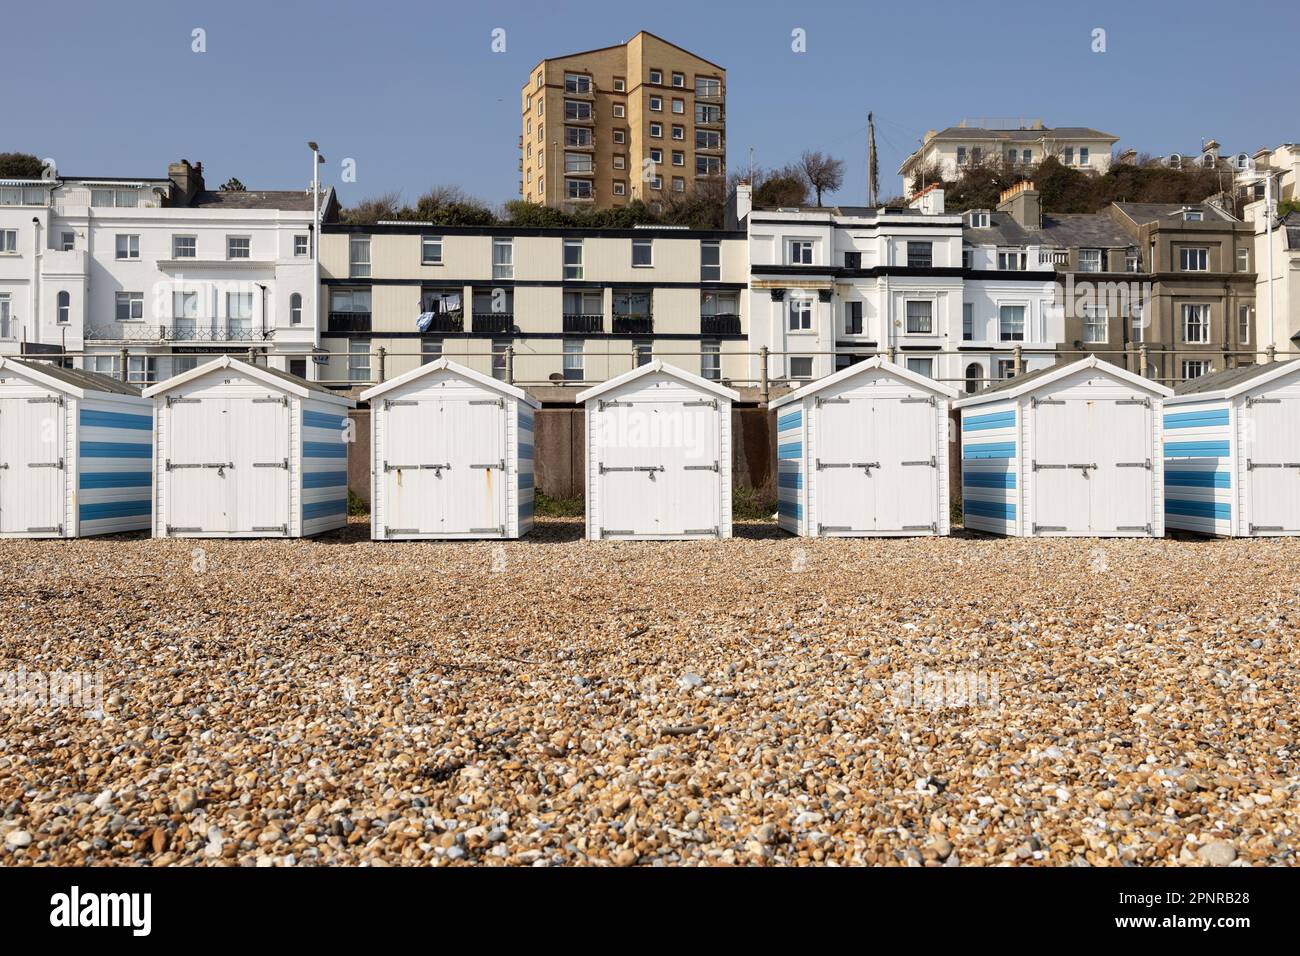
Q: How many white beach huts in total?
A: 7